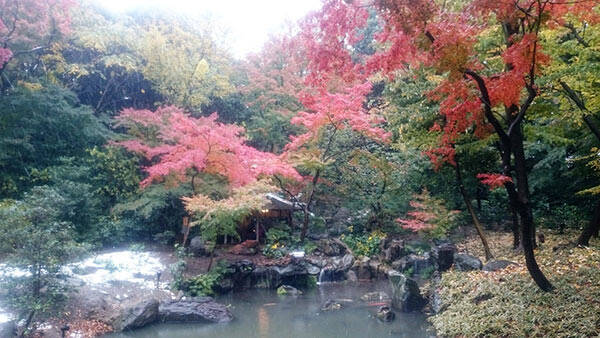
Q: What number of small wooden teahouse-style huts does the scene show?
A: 1